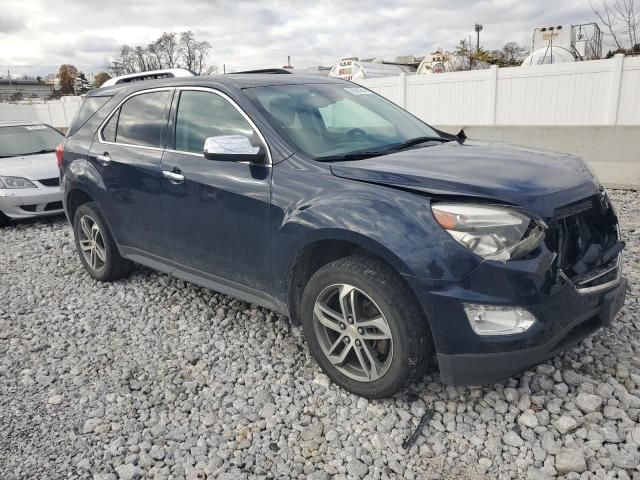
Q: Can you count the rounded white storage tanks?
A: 3